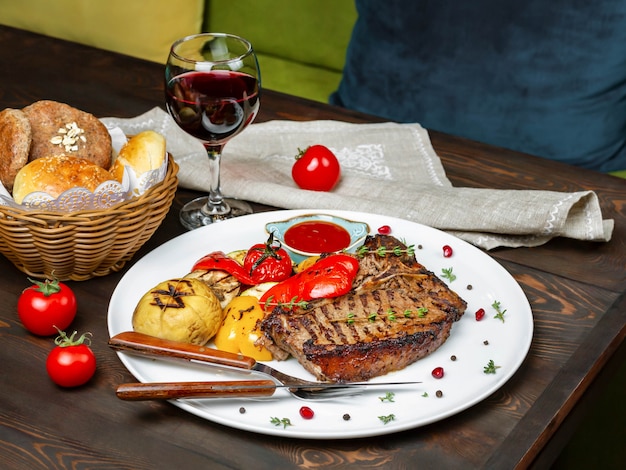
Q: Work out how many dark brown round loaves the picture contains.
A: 2